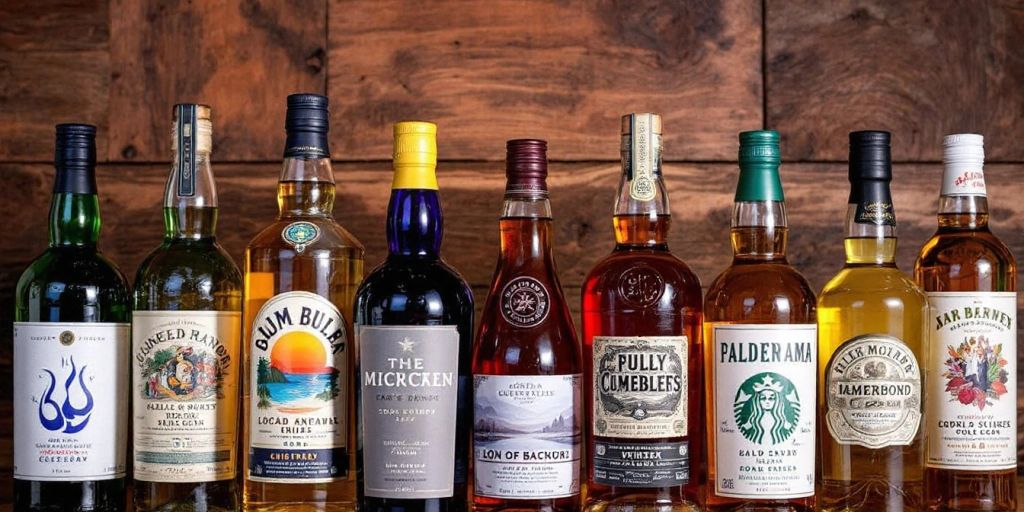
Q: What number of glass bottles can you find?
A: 9